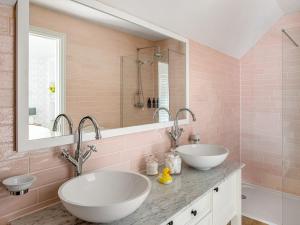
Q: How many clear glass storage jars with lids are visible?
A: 2